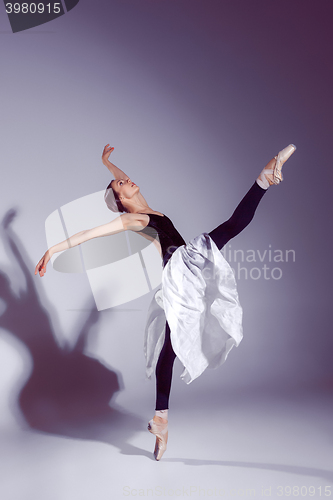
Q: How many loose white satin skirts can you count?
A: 1